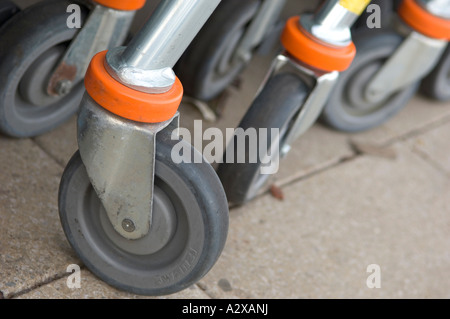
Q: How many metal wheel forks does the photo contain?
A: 5